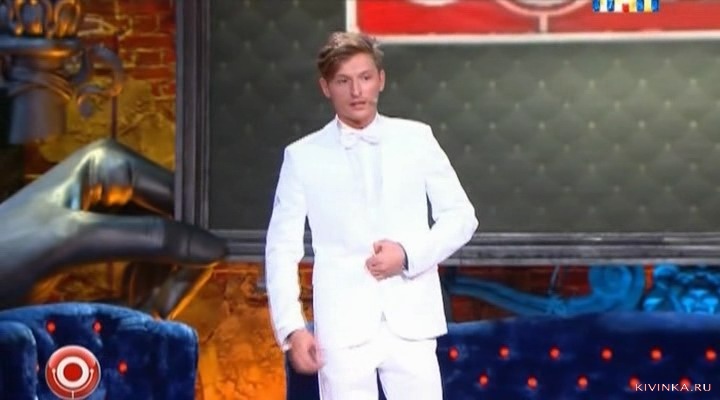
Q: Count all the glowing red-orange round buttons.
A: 14